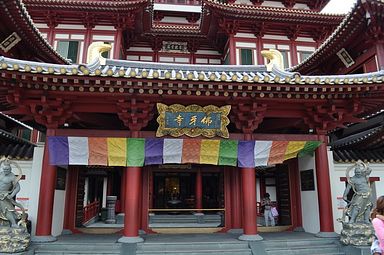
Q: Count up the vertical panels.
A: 15